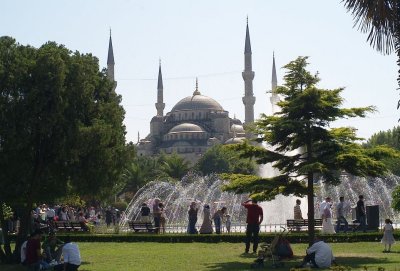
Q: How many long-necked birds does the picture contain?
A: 0